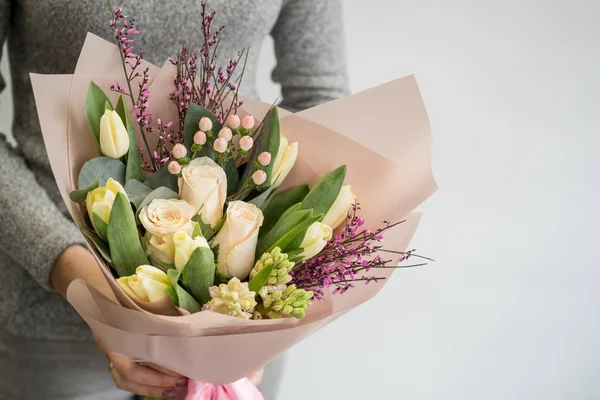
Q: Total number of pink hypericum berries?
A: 11